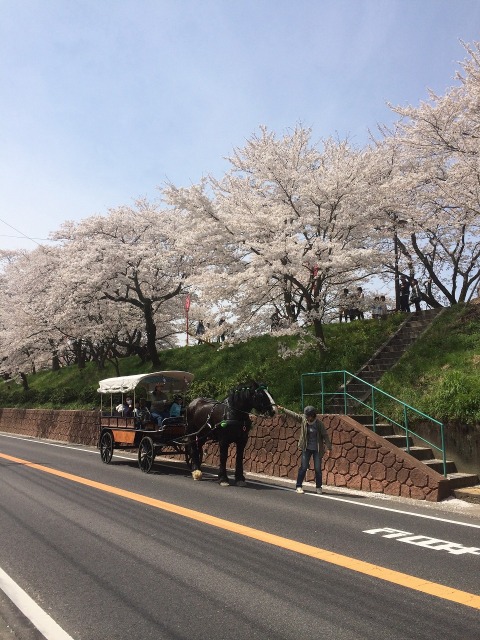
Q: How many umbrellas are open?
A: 0